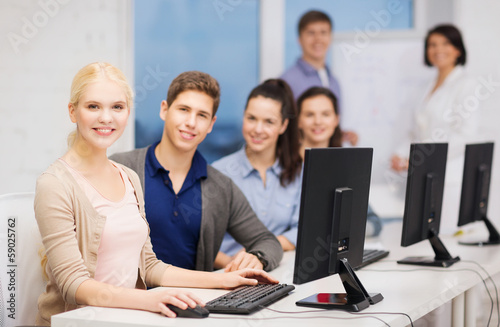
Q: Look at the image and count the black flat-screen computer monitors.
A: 3